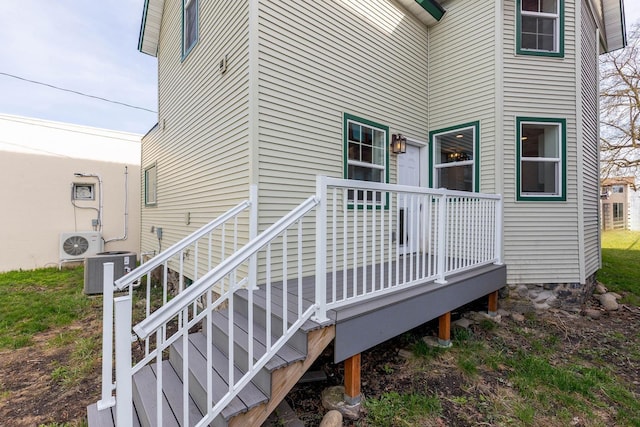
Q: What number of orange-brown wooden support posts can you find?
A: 3